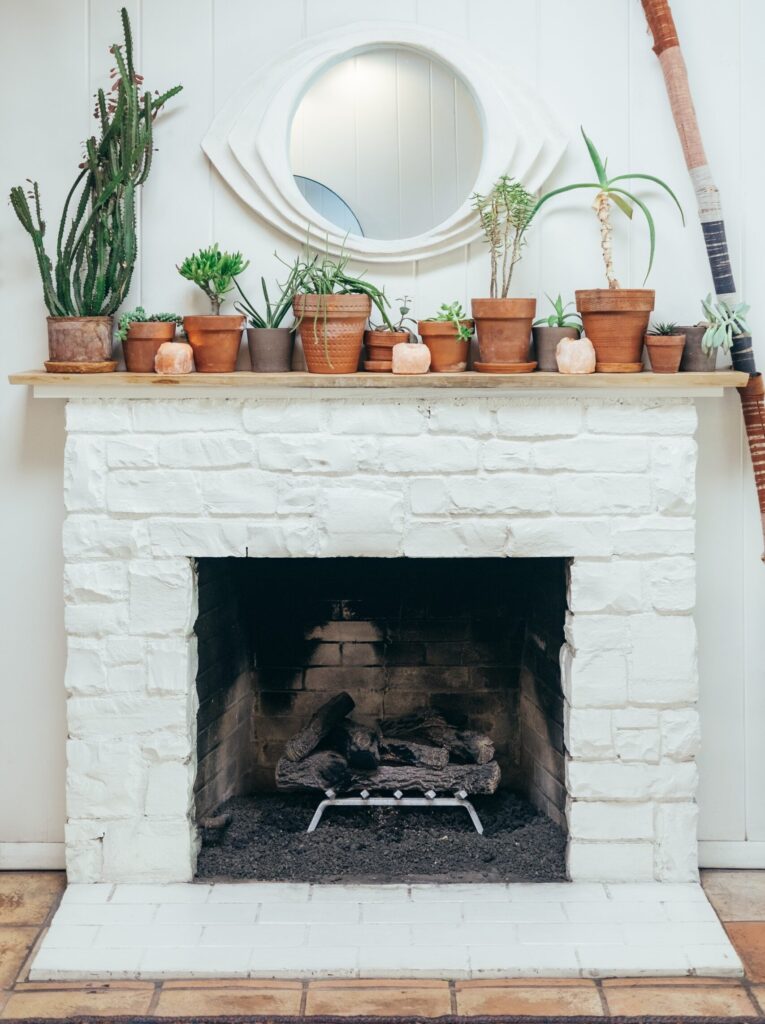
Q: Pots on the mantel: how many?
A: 12